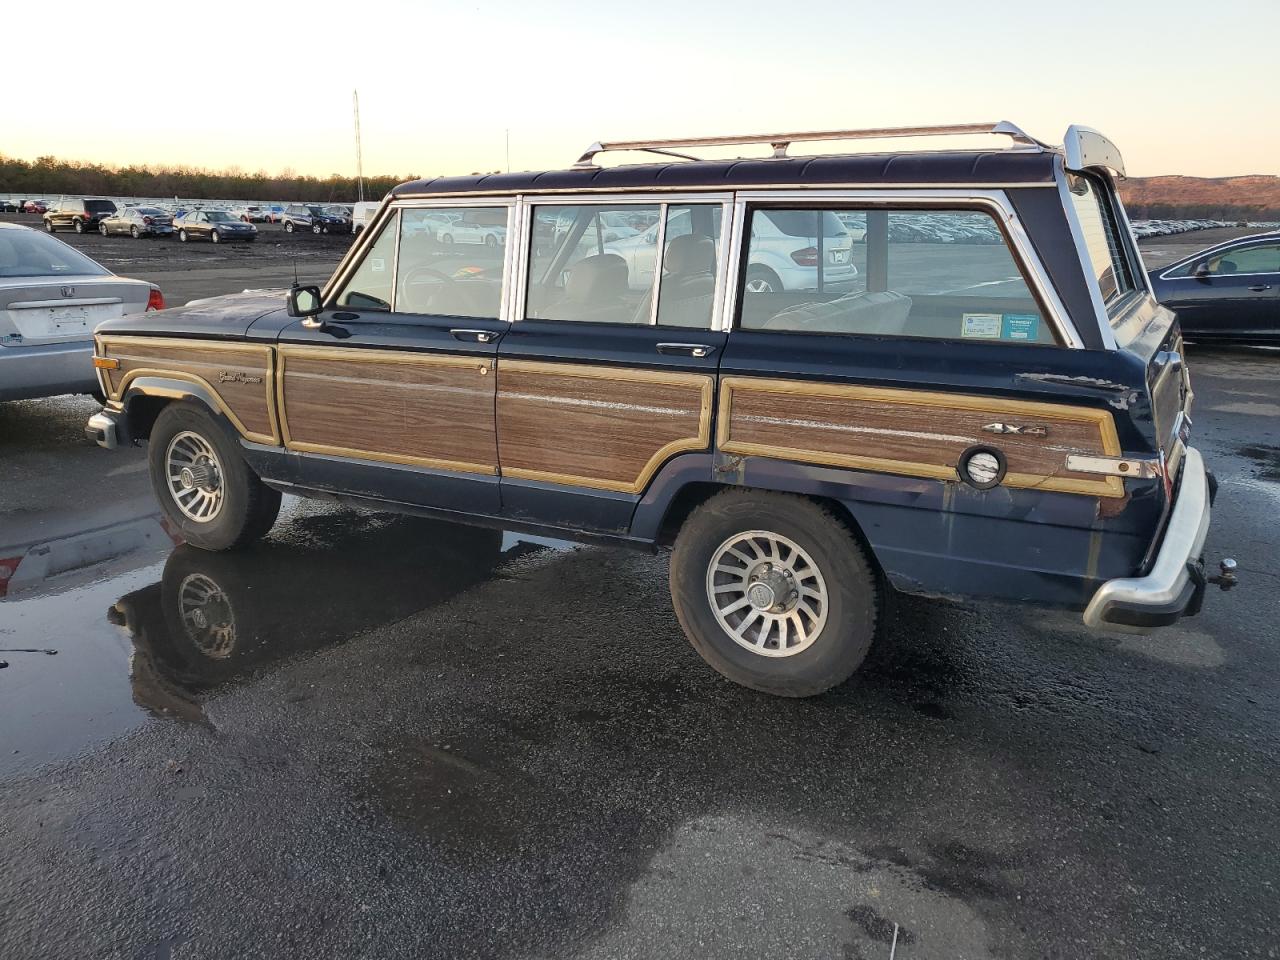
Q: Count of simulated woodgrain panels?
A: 4